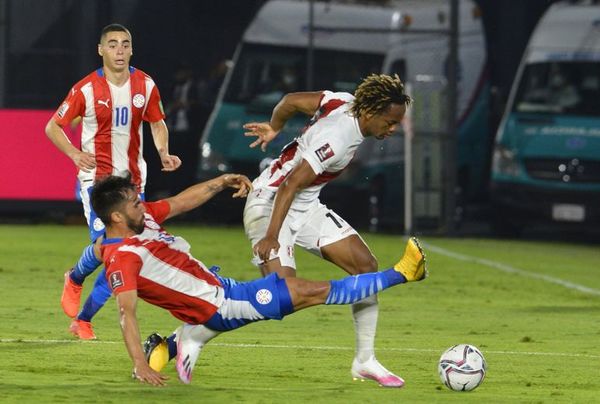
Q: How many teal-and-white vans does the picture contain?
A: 2